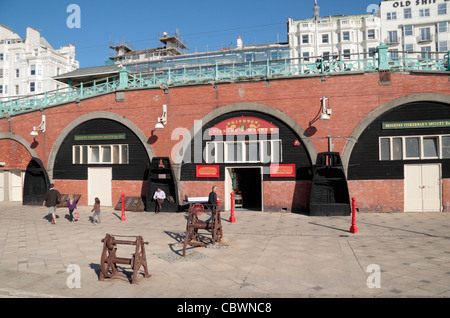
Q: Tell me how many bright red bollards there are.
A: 3